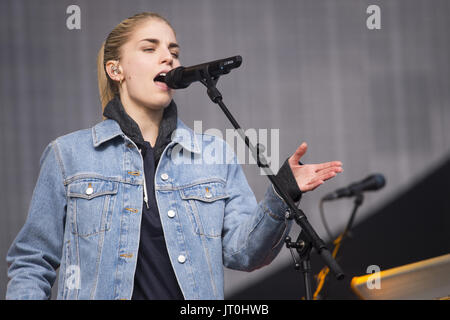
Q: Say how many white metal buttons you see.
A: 5